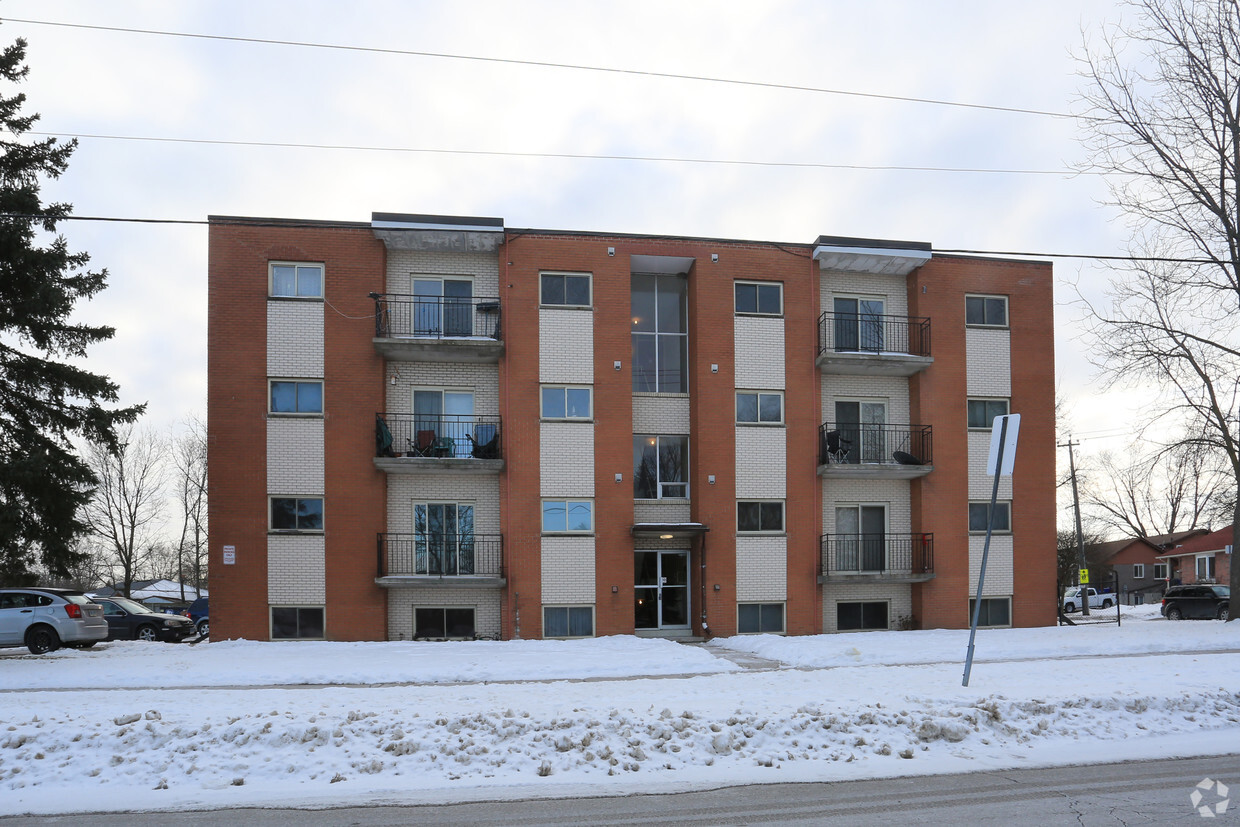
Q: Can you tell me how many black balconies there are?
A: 6